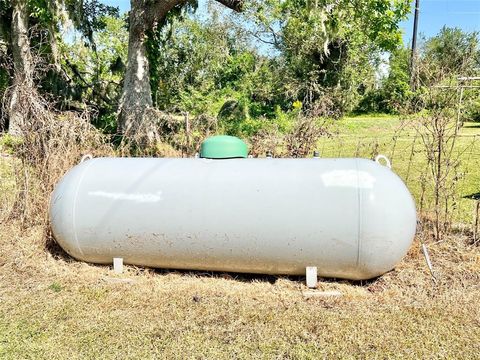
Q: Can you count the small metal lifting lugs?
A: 2